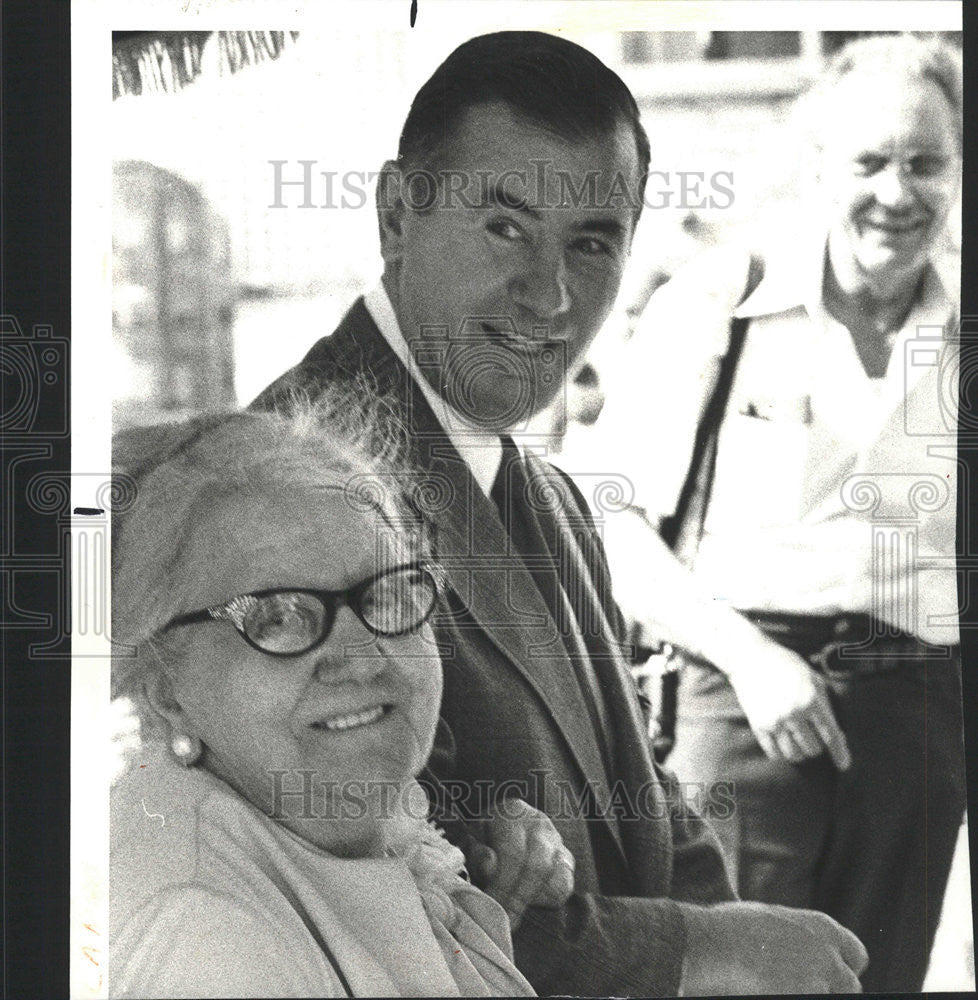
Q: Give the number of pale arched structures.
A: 1